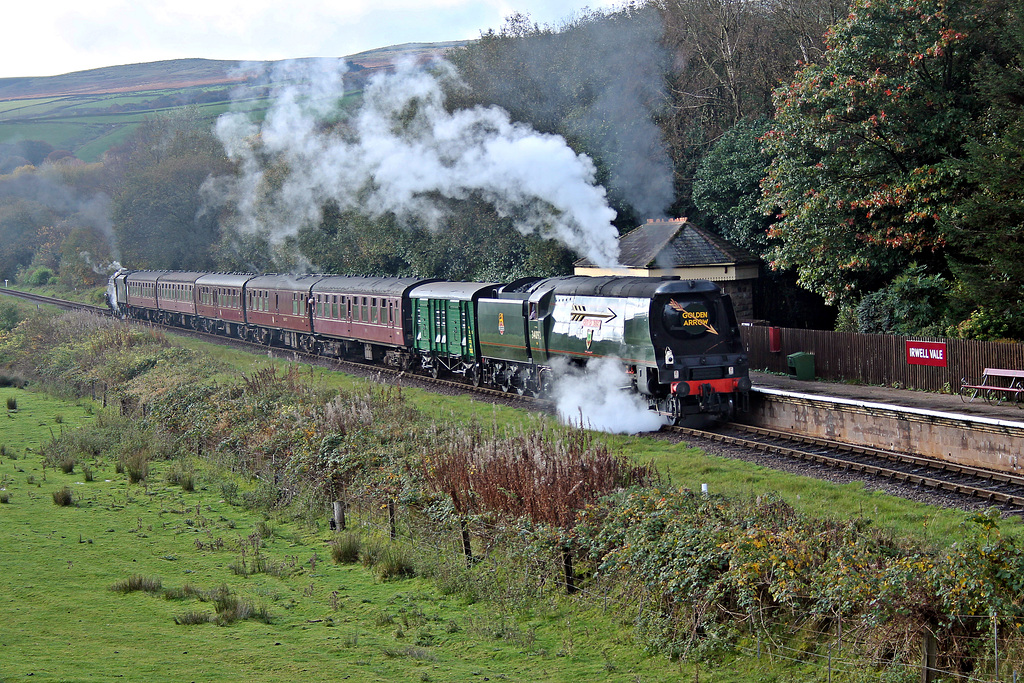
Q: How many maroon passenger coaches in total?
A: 5